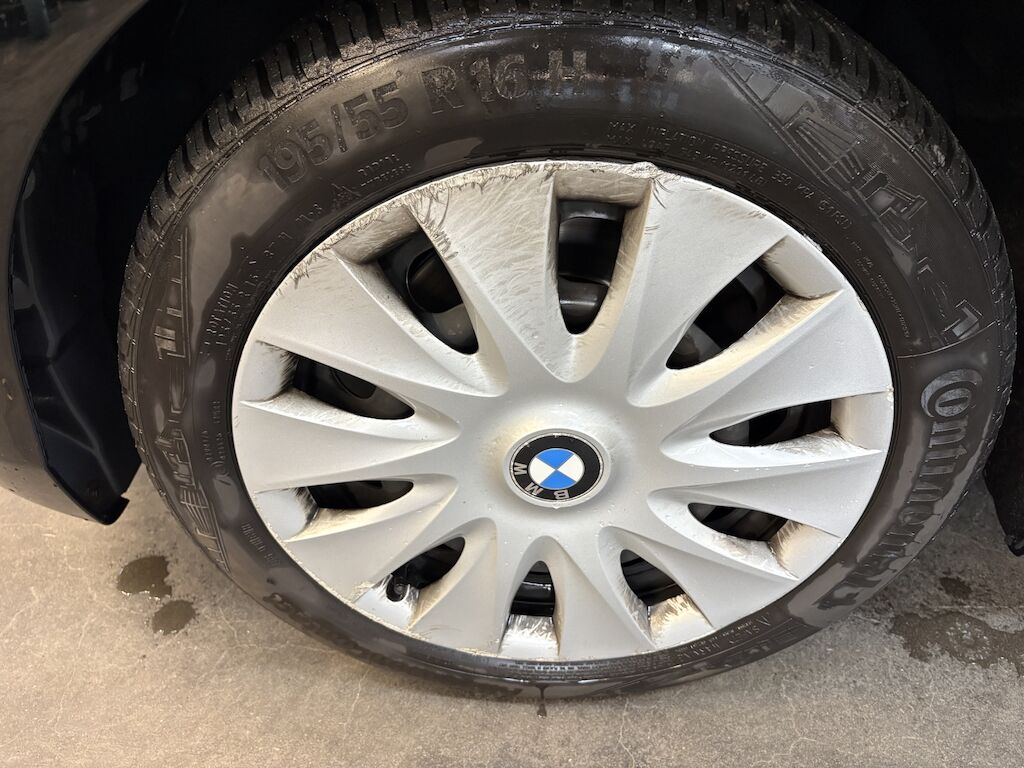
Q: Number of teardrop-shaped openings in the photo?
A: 10